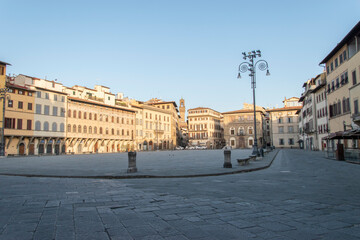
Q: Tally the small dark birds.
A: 2